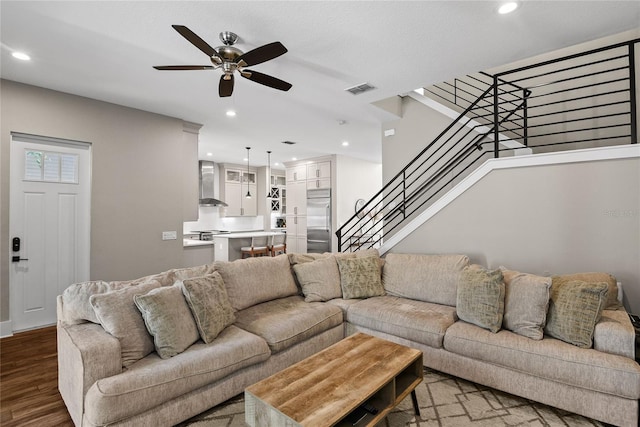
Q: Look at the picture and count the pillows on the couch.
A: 8